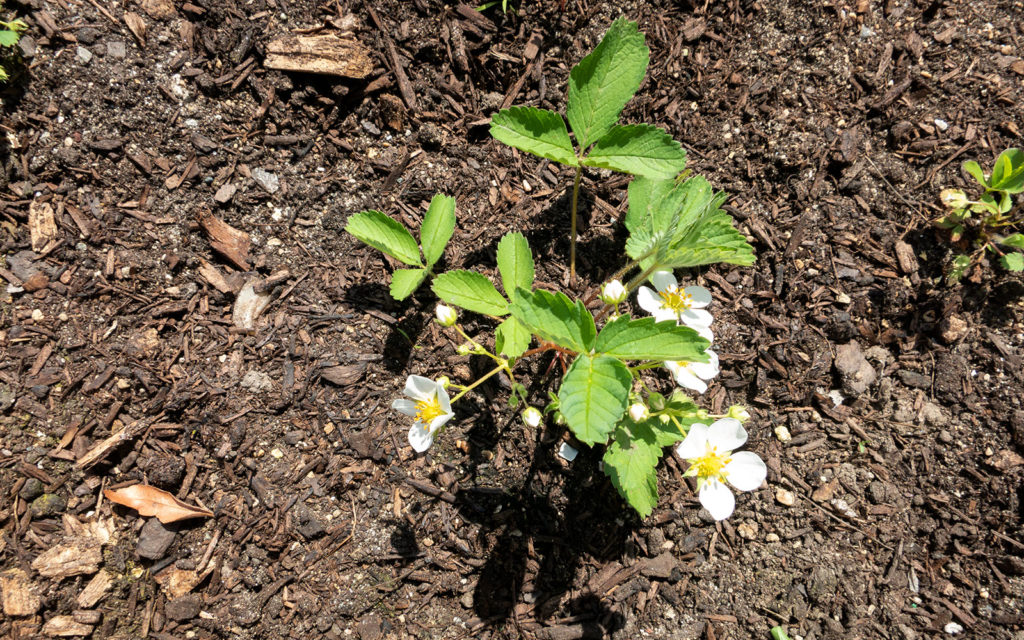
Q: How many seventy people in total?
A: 0